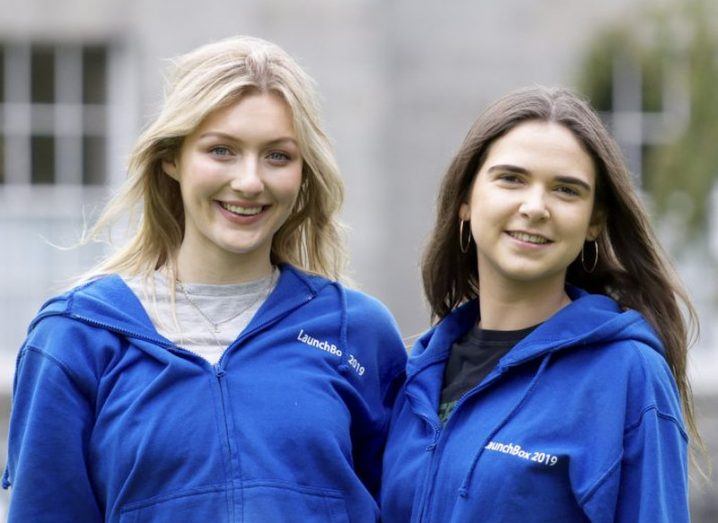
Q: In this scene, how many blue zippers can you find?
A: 2